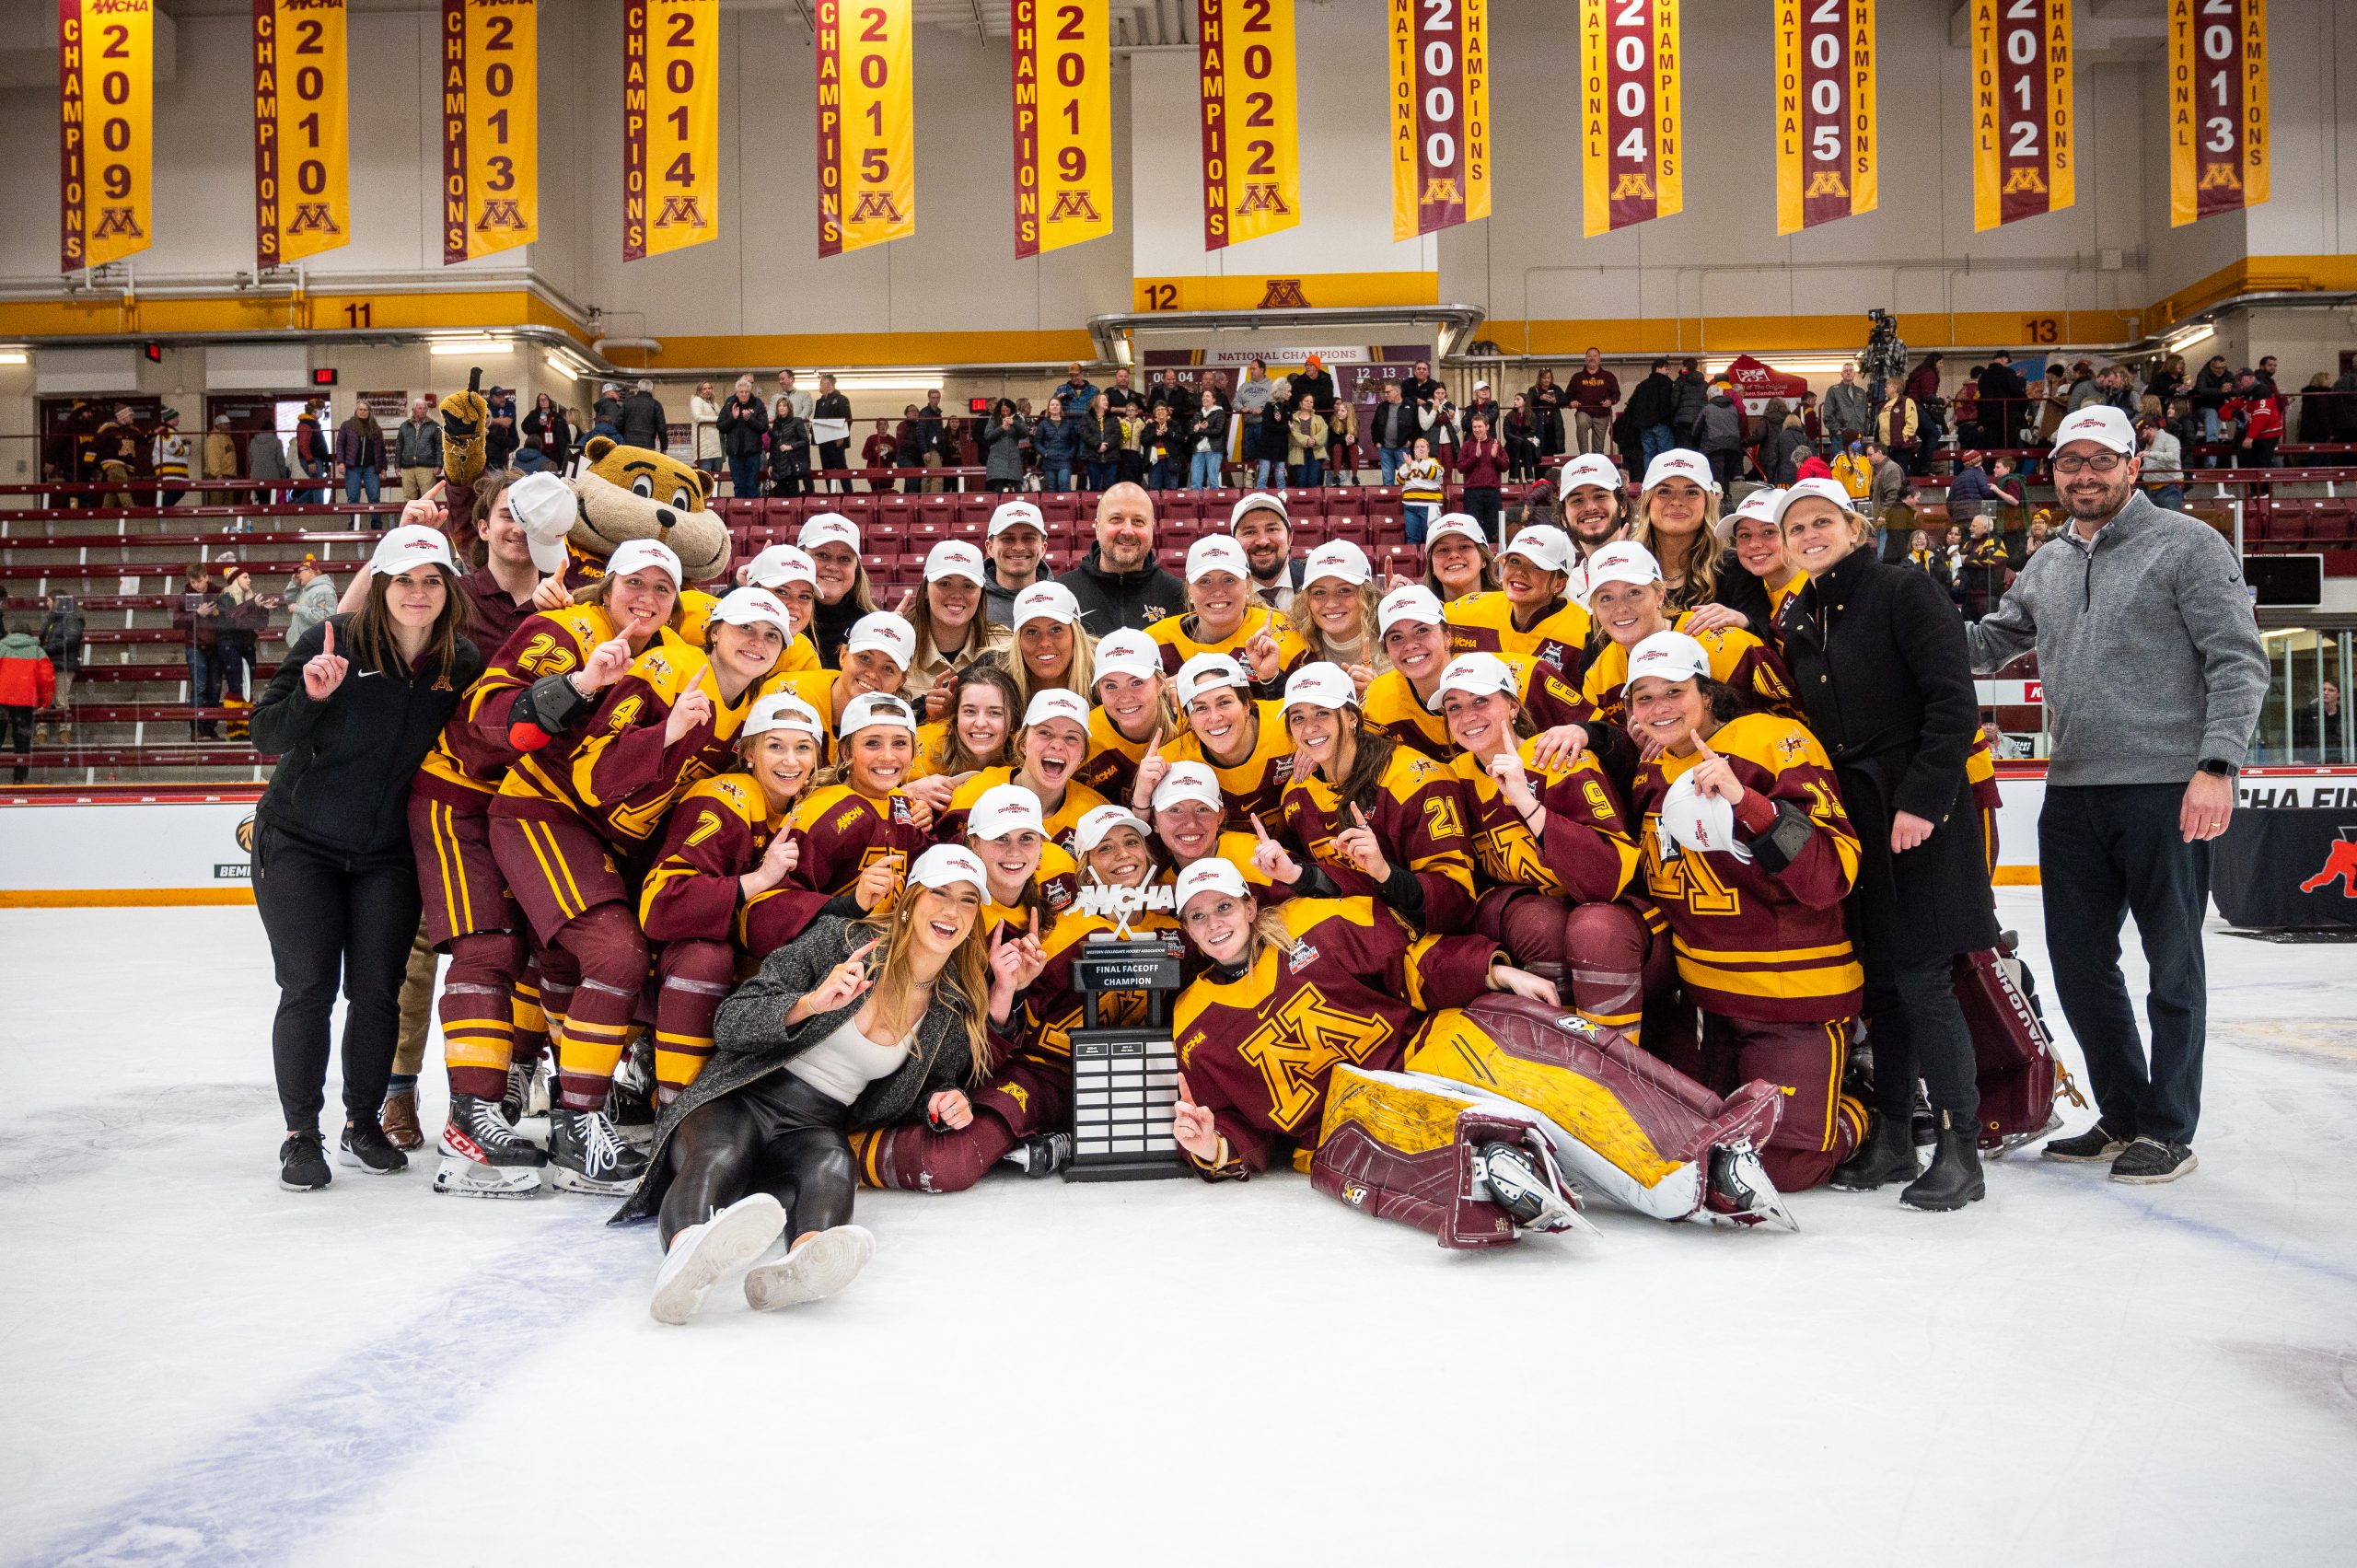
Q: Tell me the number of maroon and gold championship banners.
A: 12